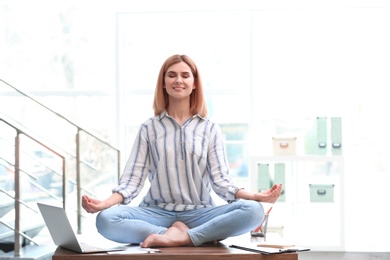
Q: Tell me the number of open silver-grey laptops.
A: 1